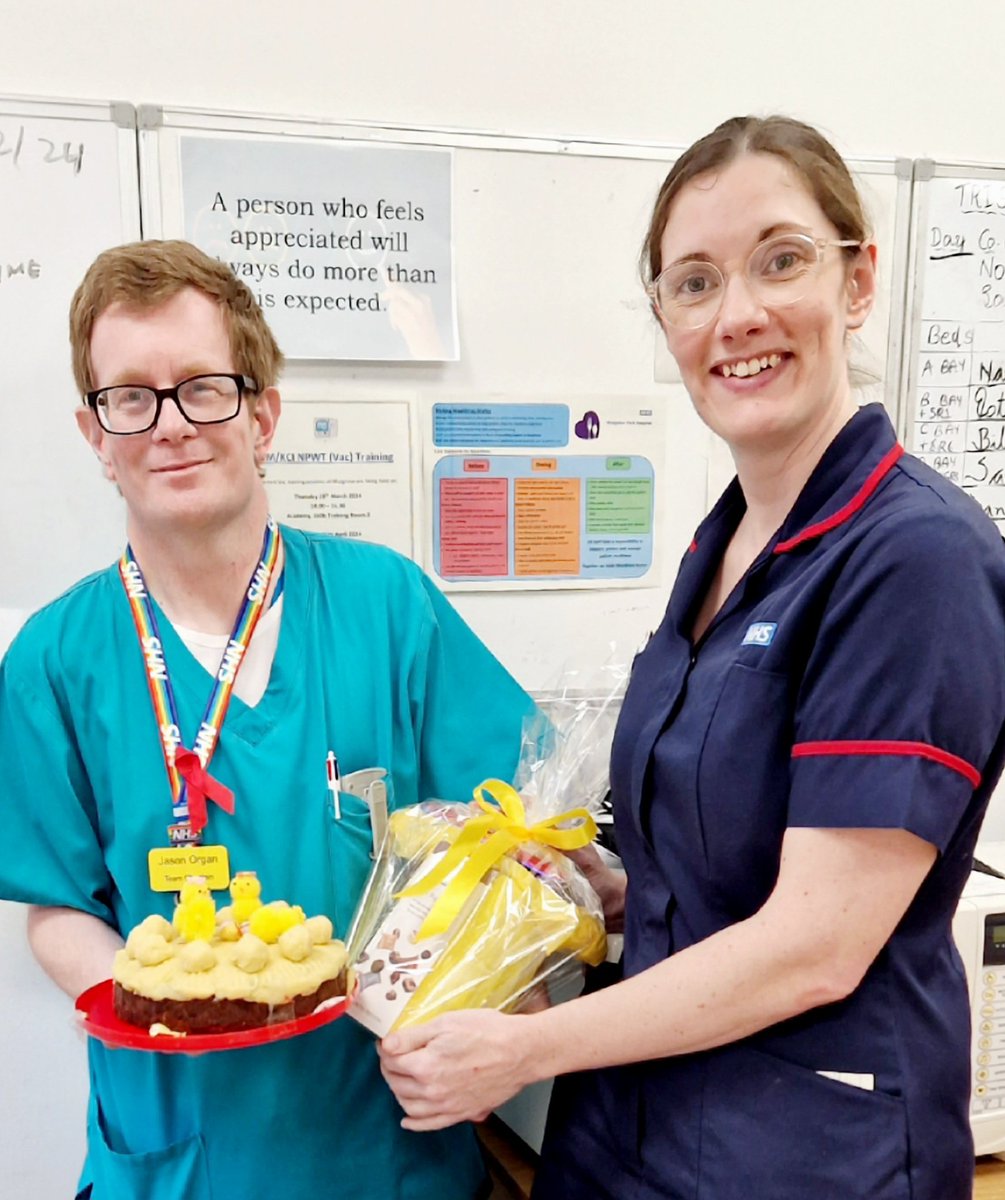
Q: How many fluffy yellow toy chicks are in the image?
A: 3